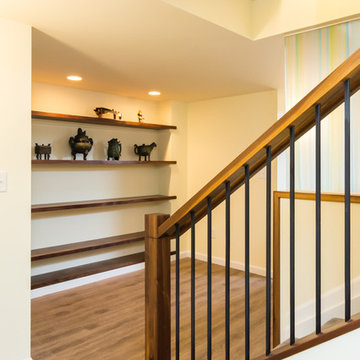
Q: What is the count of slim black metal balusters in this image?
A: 9